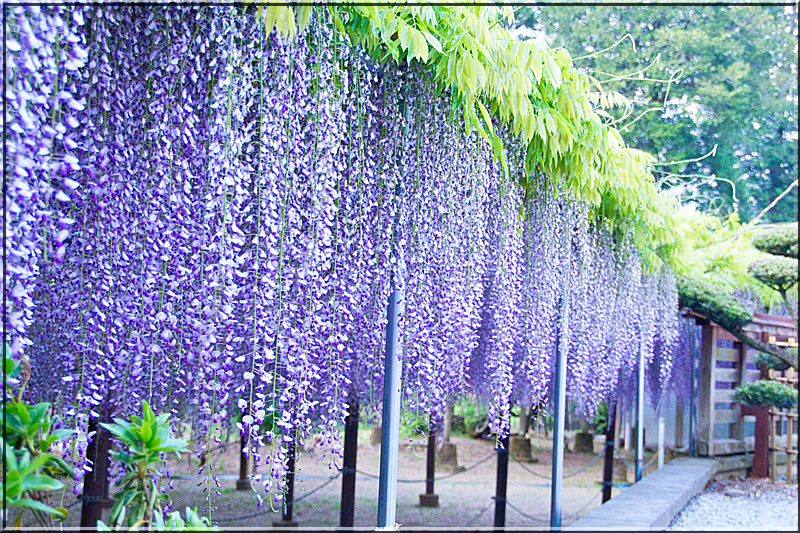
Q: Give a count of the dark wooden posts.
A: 7